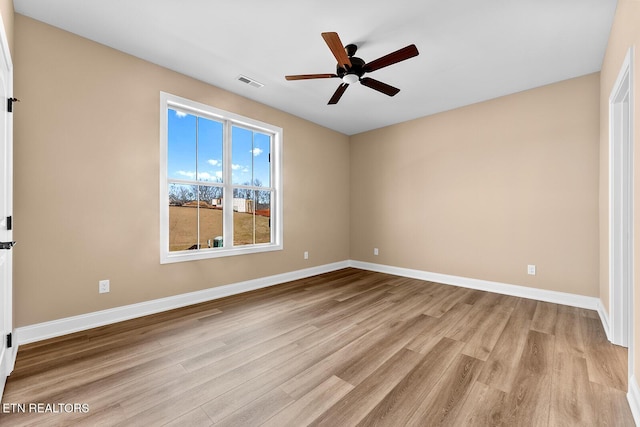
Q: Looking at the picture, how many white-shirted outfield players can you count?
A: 0